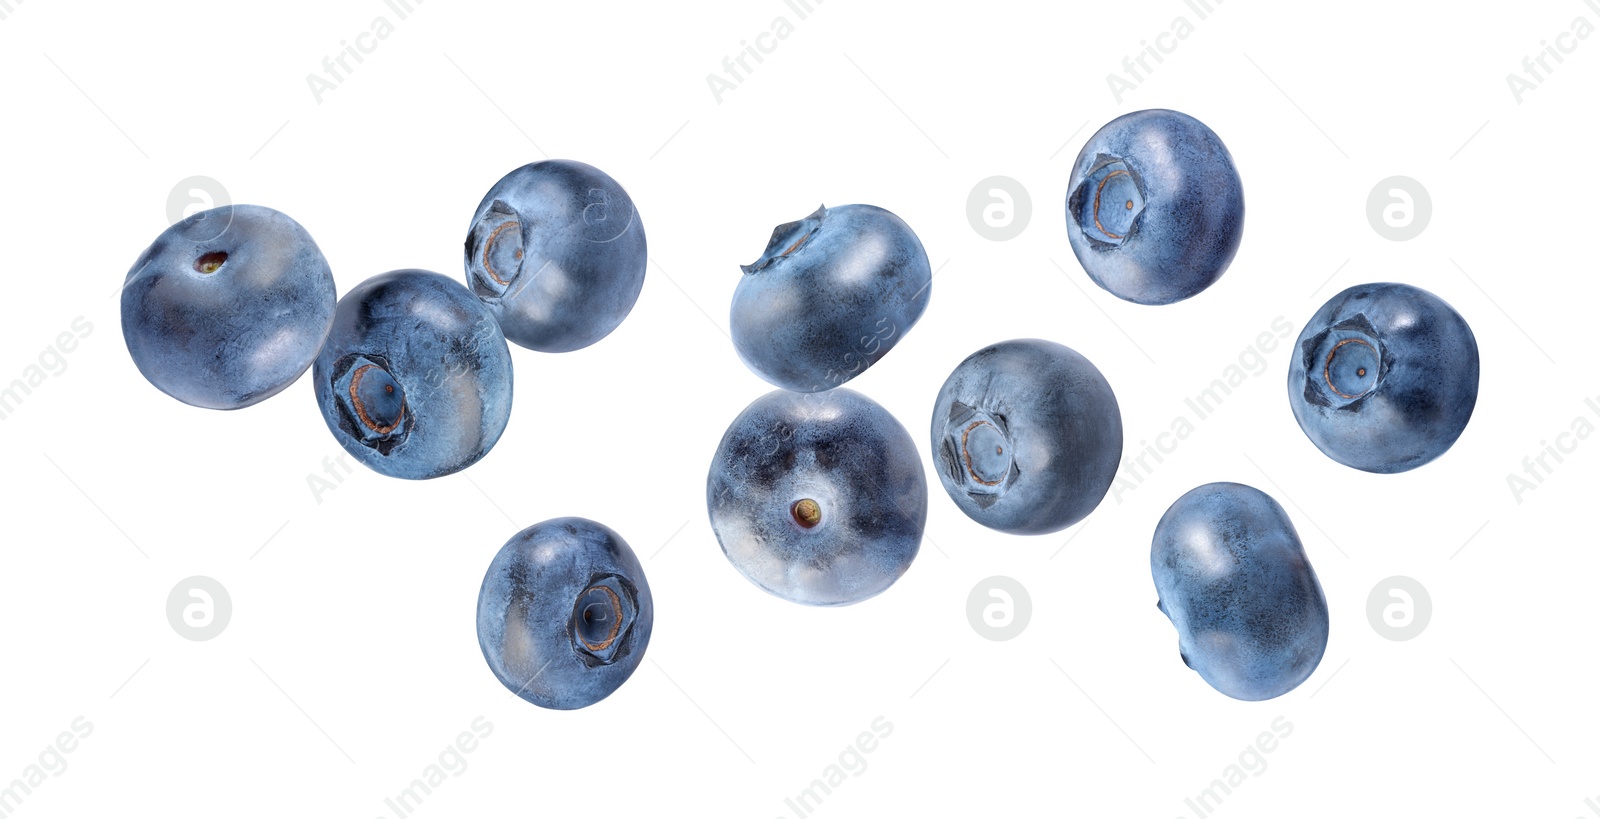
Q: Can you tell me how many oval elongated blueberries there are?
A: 2